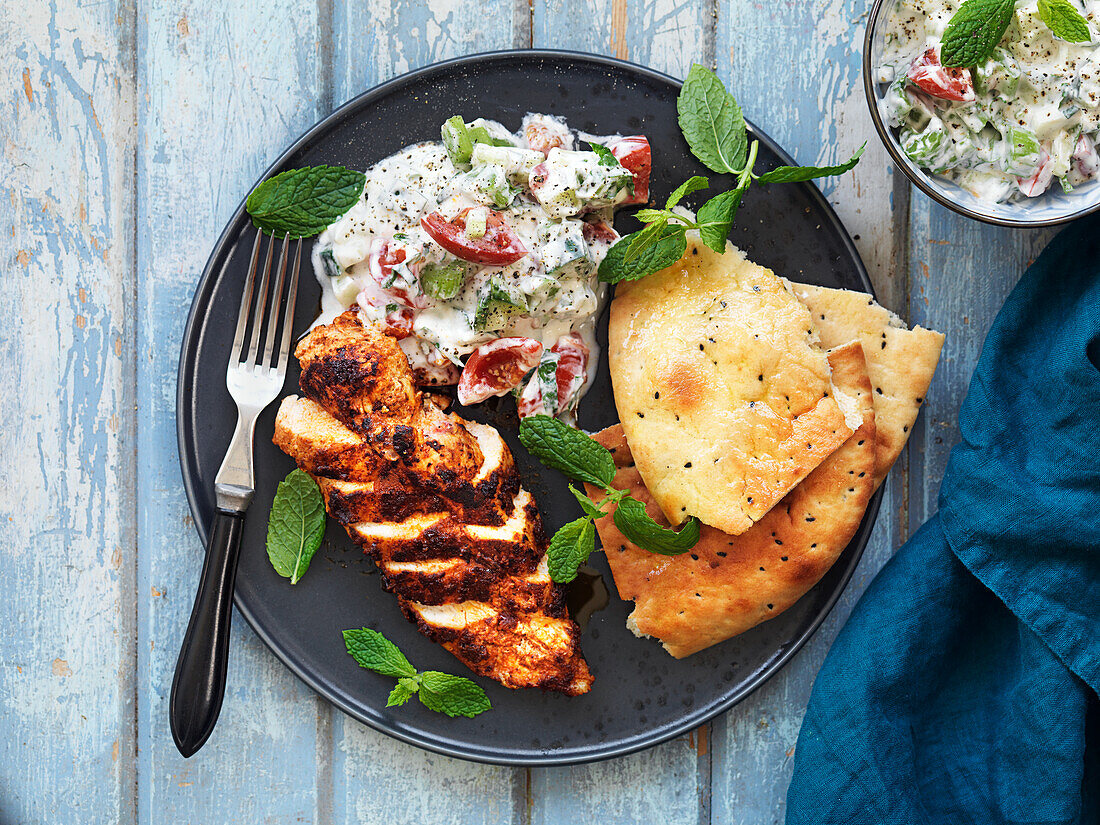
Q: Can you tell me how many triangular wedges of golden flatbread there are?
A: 3